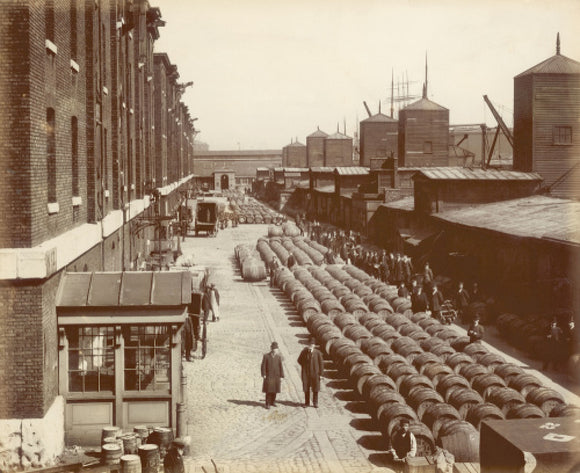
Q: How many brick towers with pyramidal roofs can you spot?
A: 6